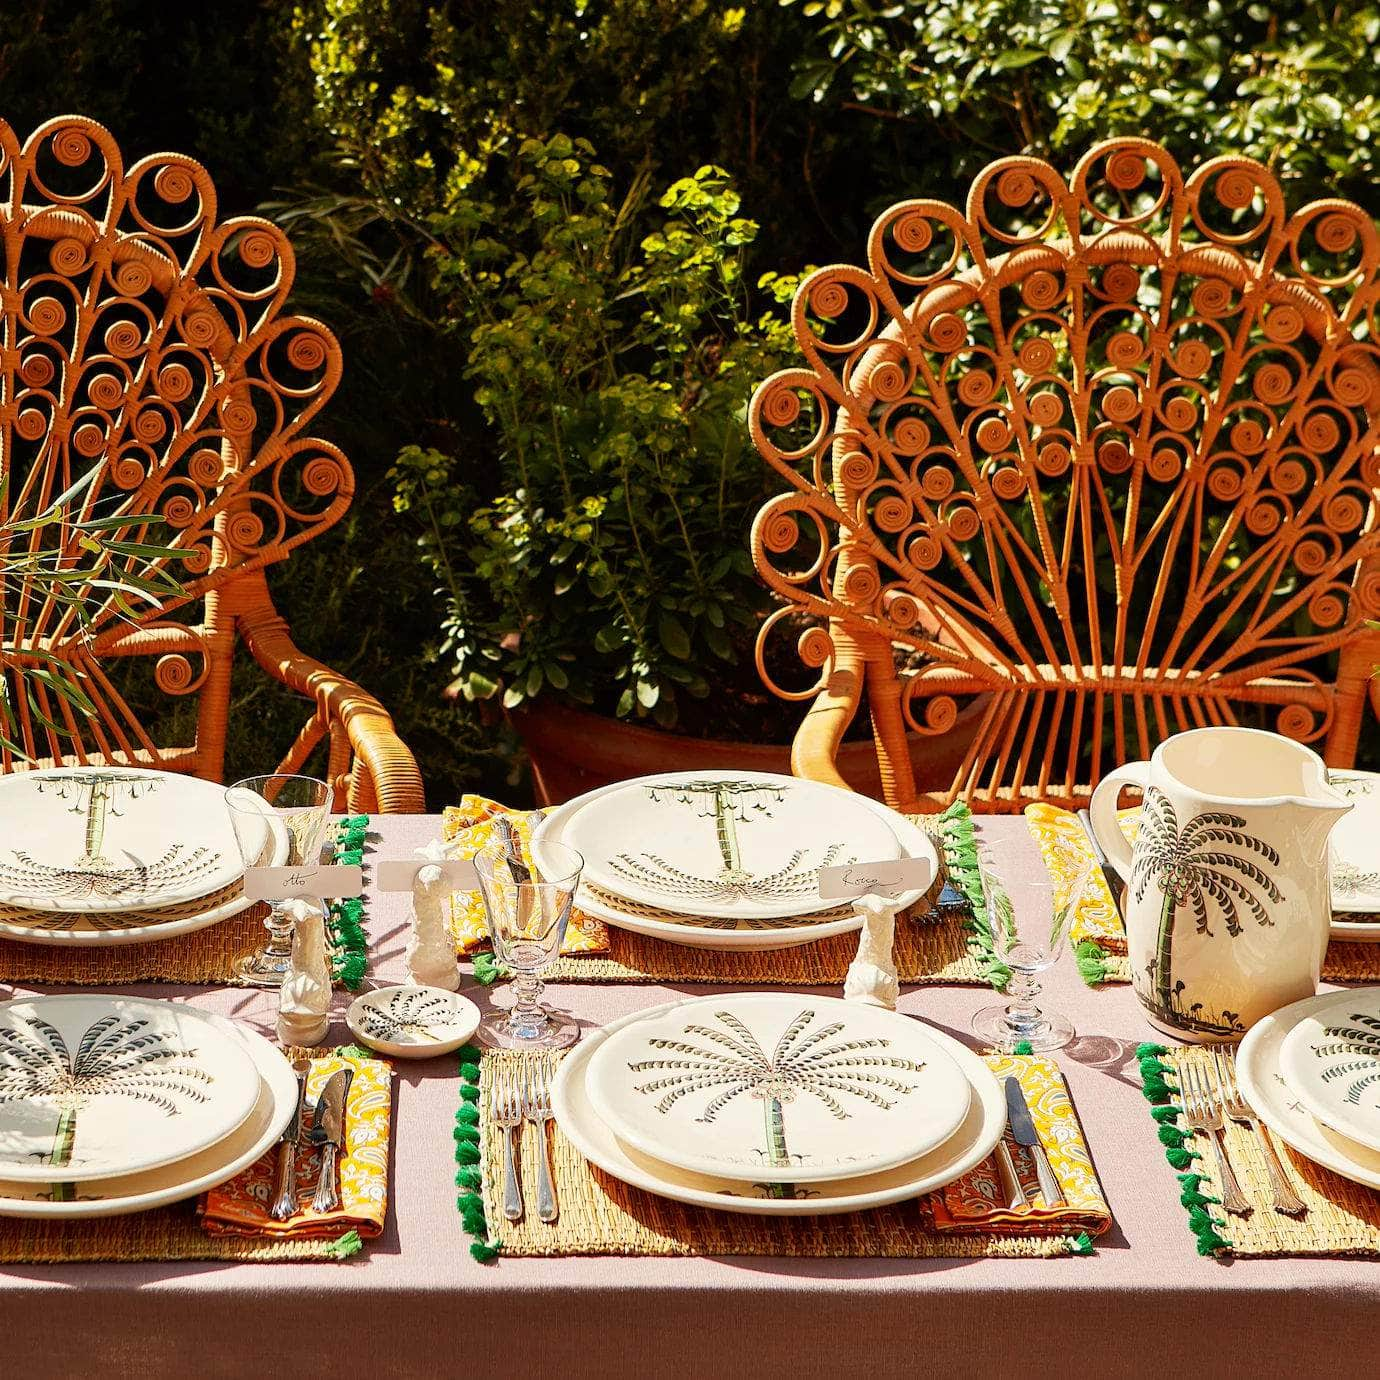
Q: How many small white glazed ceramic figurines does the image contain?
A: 3